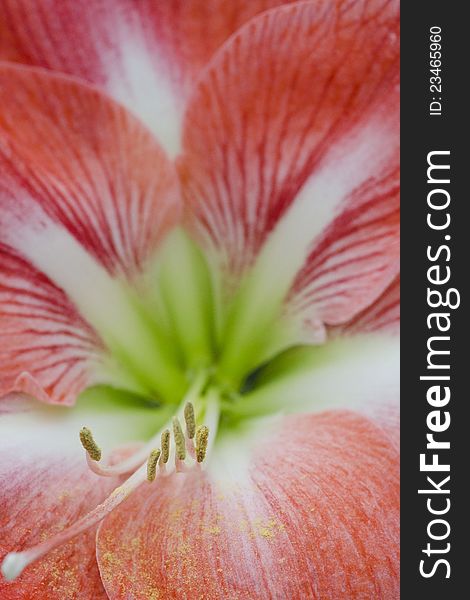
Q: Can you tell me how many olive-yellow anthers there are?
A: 6